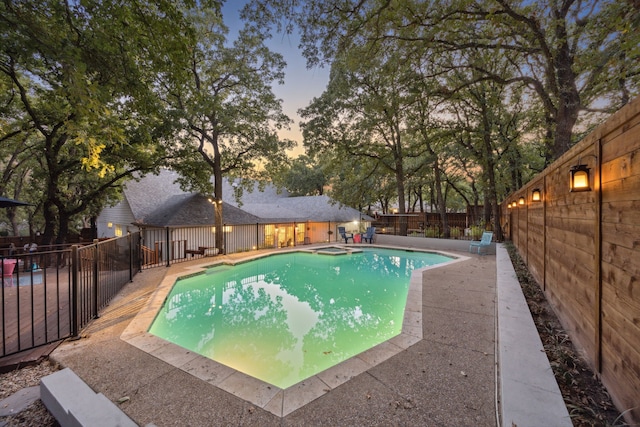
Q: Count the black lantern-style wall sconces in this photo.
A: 5